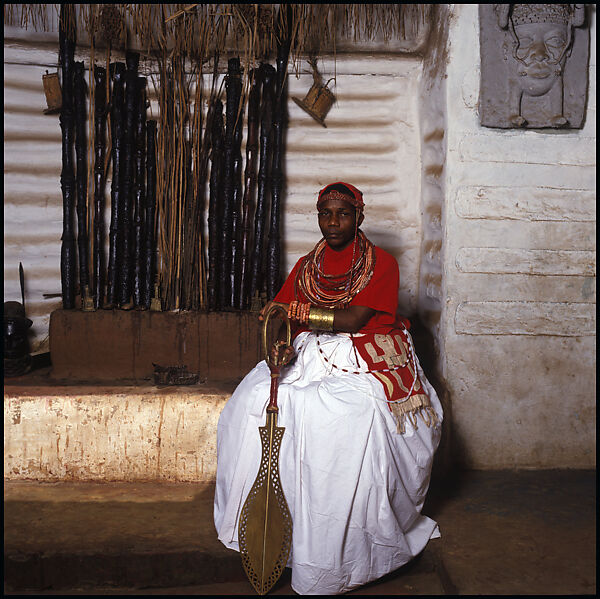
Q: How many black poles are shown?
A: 13